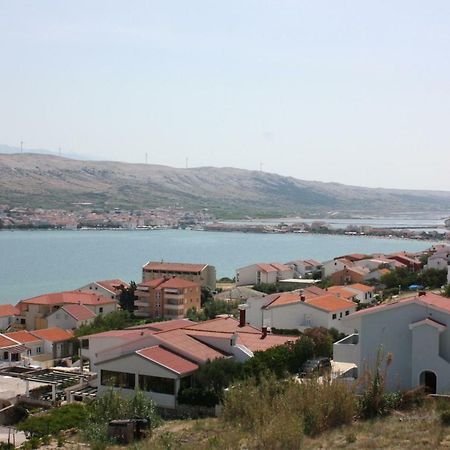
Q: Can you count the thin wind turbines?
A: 5